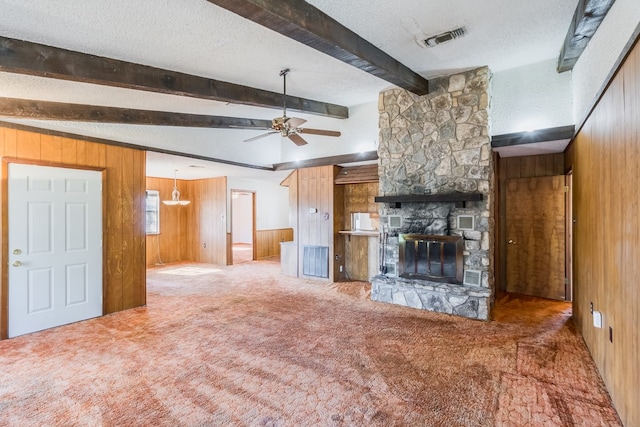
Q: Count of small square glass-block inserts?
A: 4